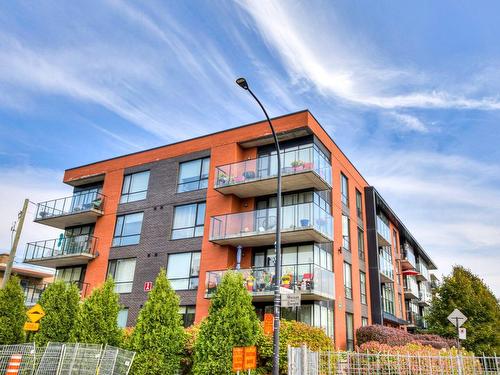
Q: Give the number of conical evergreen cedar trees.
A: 5